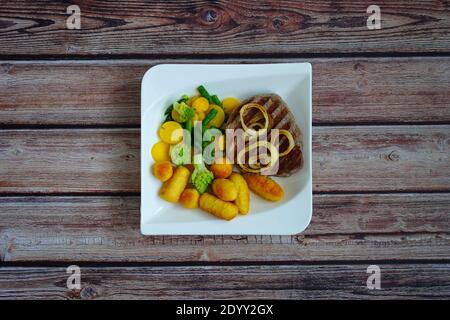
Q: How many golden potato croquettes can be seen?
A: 8